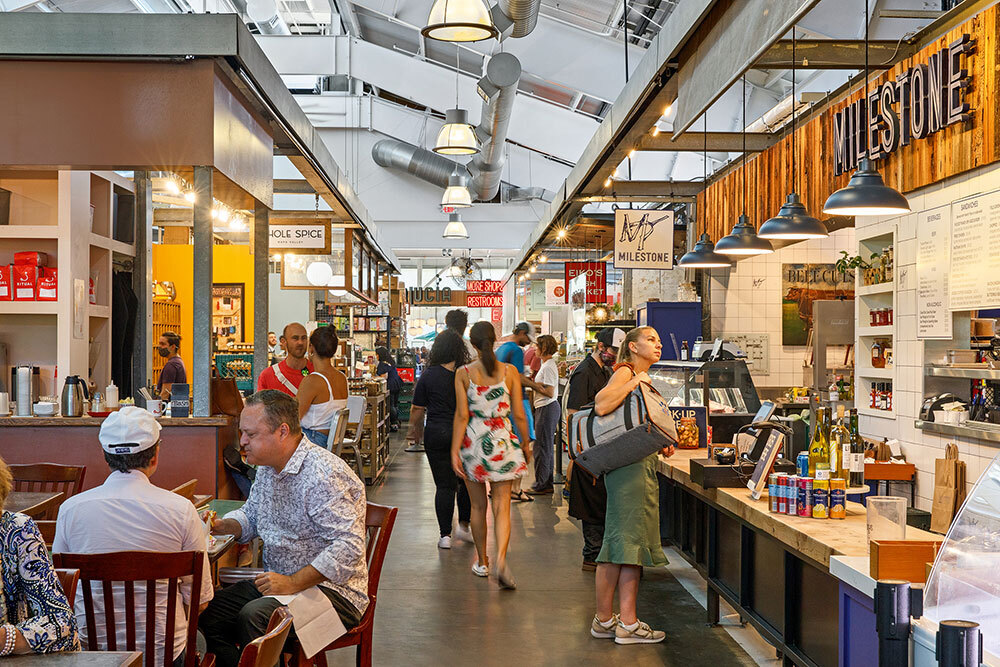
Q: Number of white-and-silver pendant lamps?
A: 4